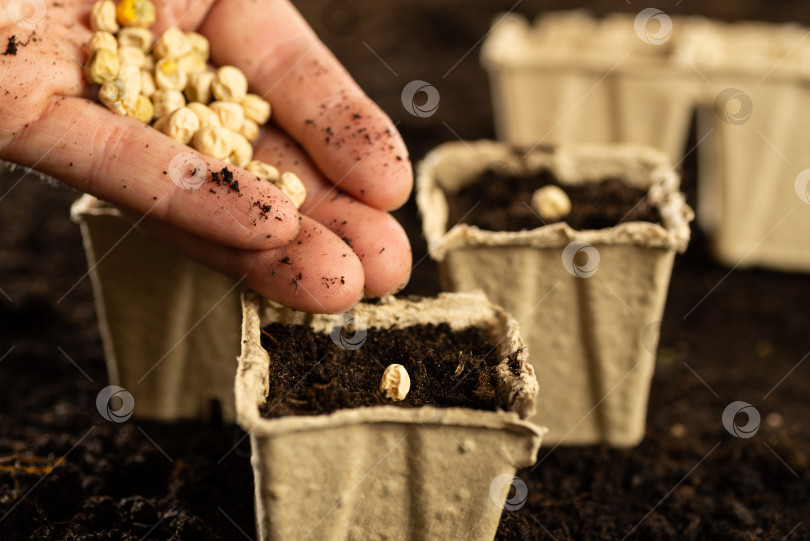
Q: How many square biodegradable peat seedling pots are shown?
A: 5